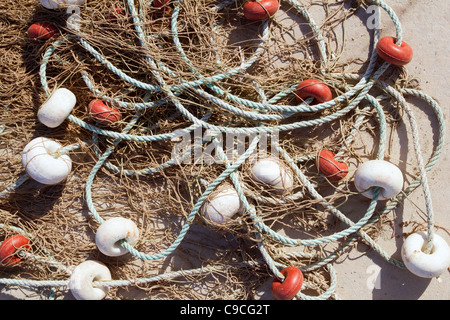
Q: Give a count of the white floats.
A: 9